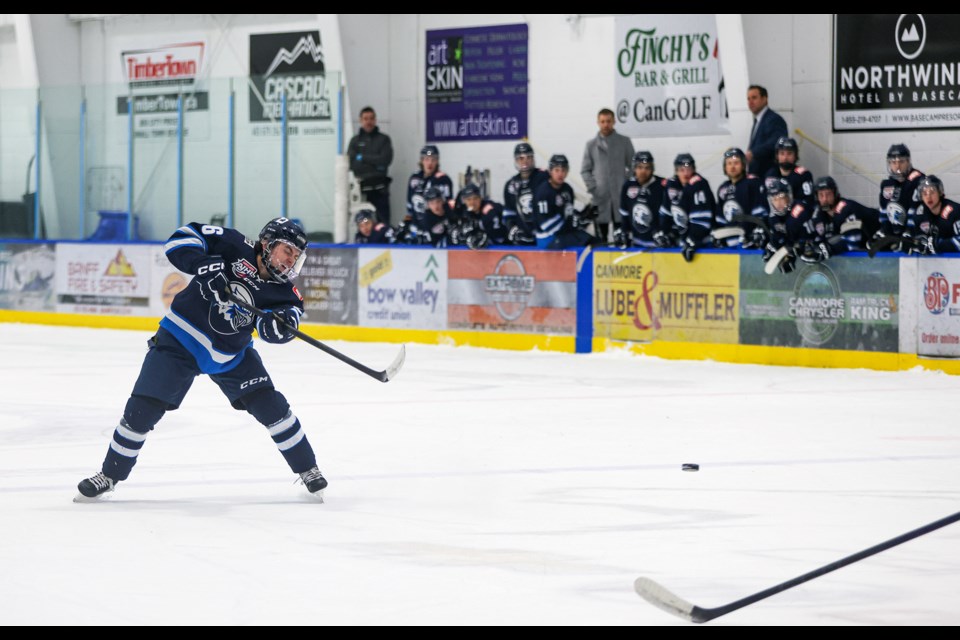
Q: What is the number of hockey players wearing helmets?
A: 15